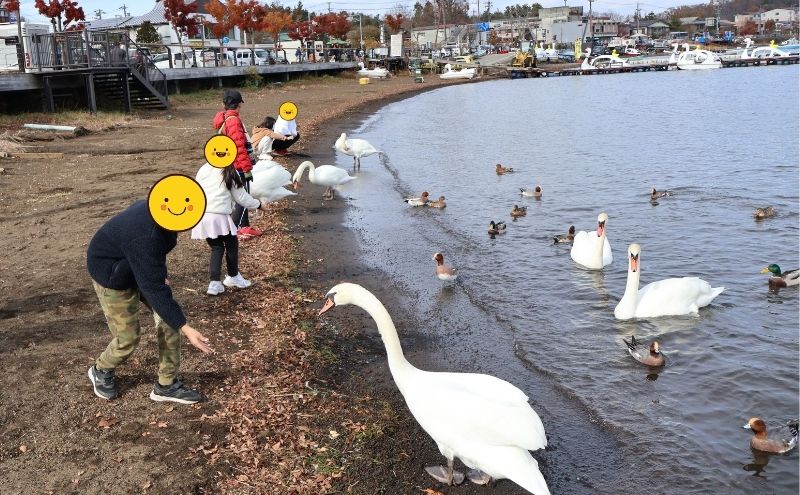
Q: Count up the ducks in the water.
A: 13